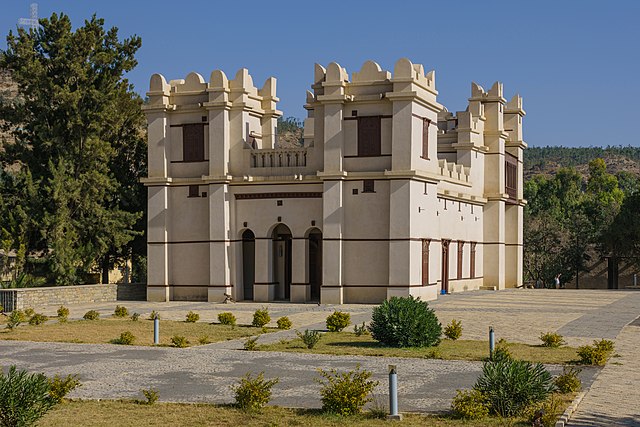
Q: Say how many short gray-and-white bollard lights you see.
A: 3